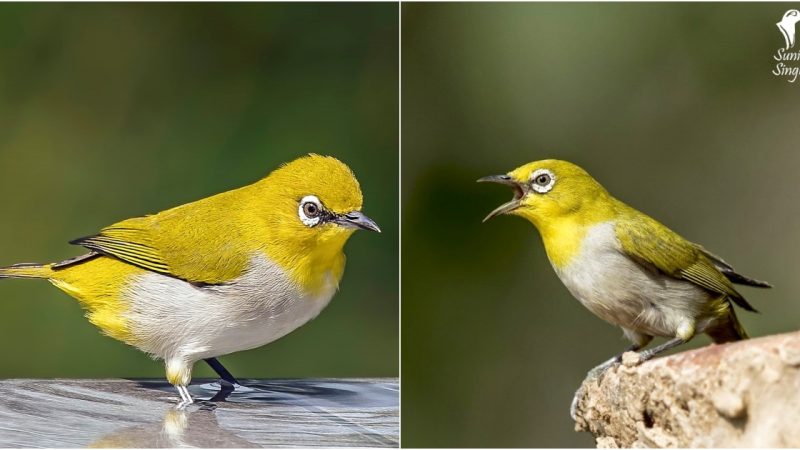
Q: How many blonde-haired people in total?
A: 0